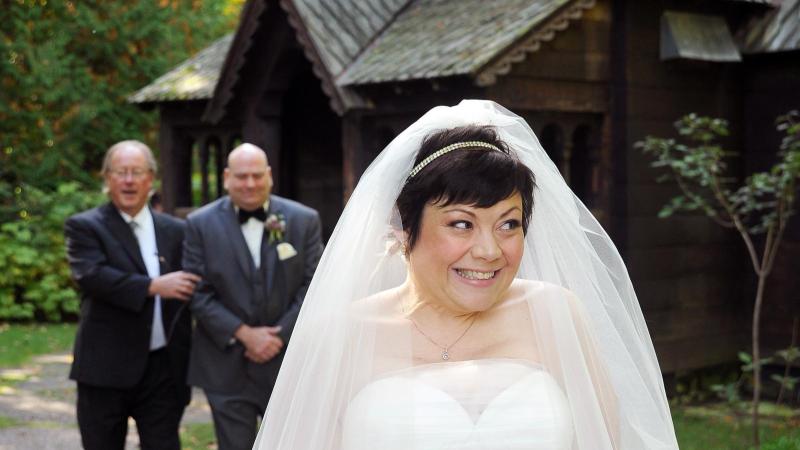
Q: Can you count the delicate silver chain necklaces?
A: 1